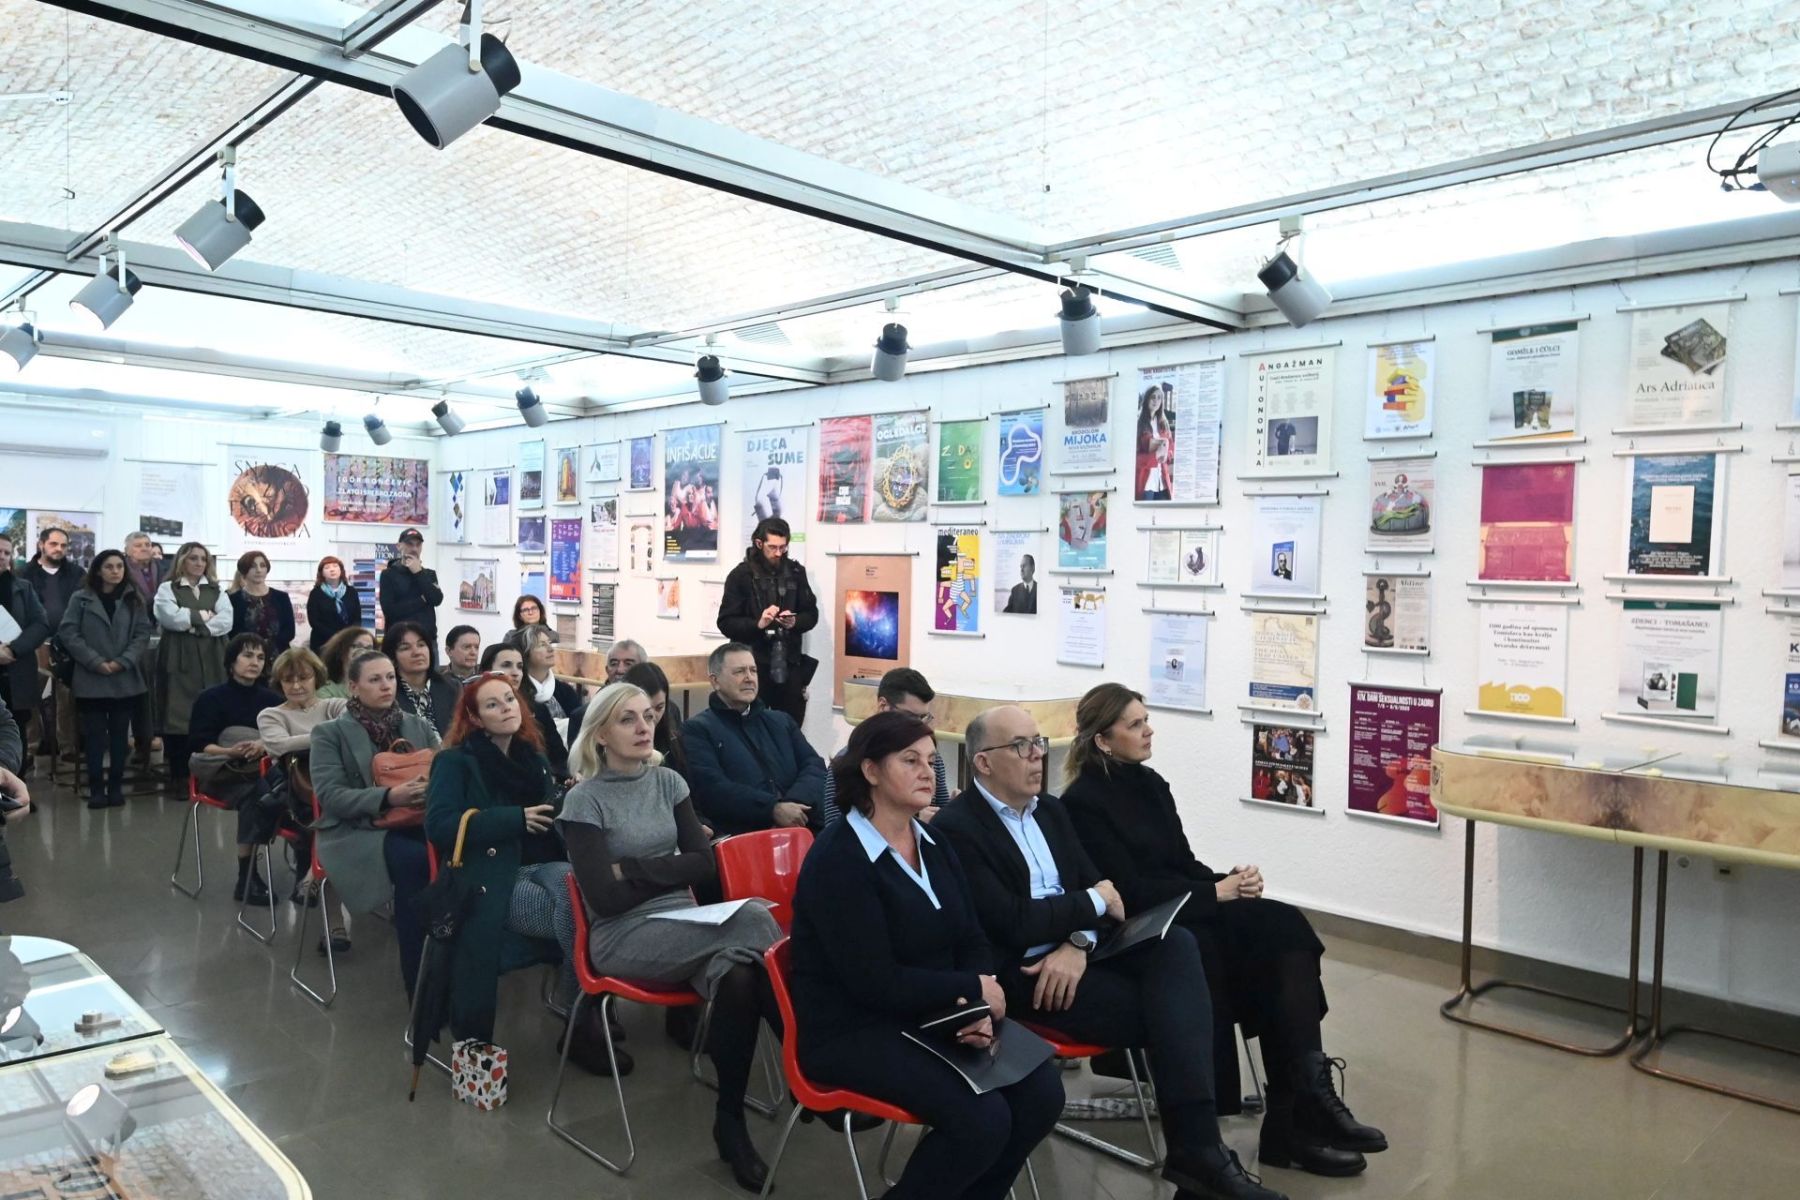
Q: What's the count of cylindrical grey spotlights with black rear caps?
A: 12